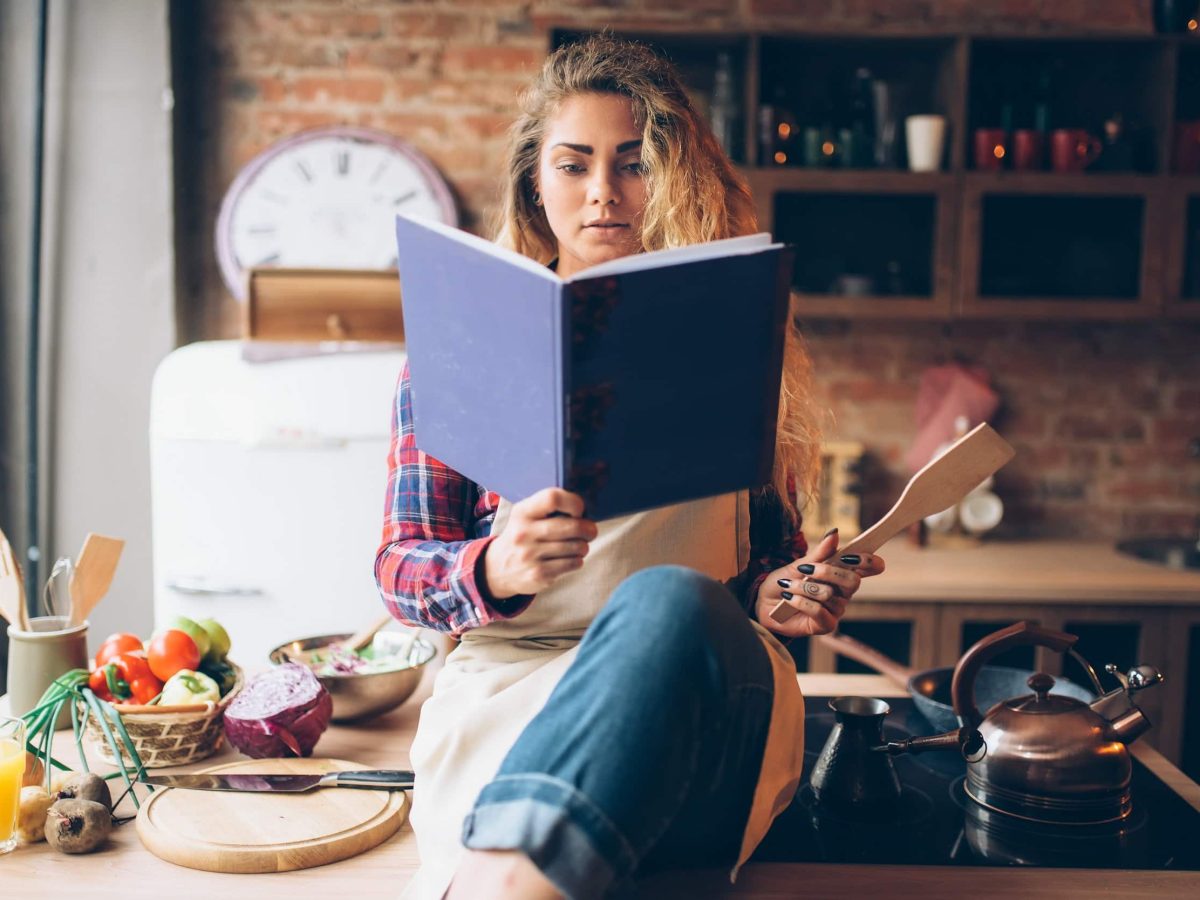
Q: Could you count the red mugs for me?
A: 3